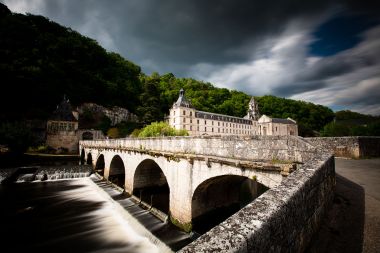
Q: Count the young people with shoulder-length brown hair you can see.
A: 0